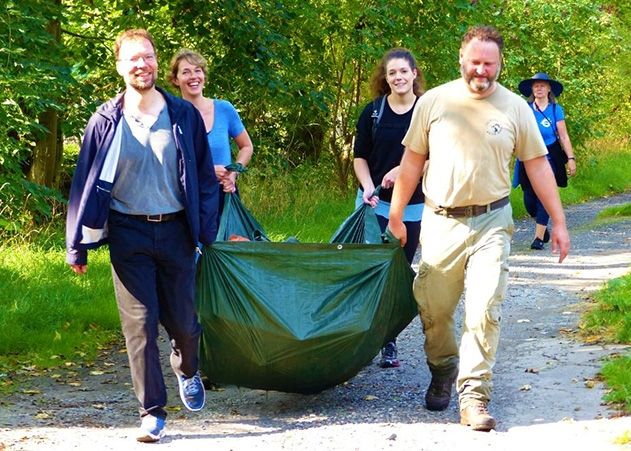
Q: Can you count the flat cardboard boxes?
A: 0